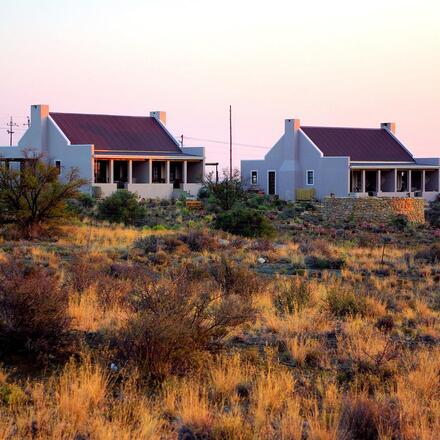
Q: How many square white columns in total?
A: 10